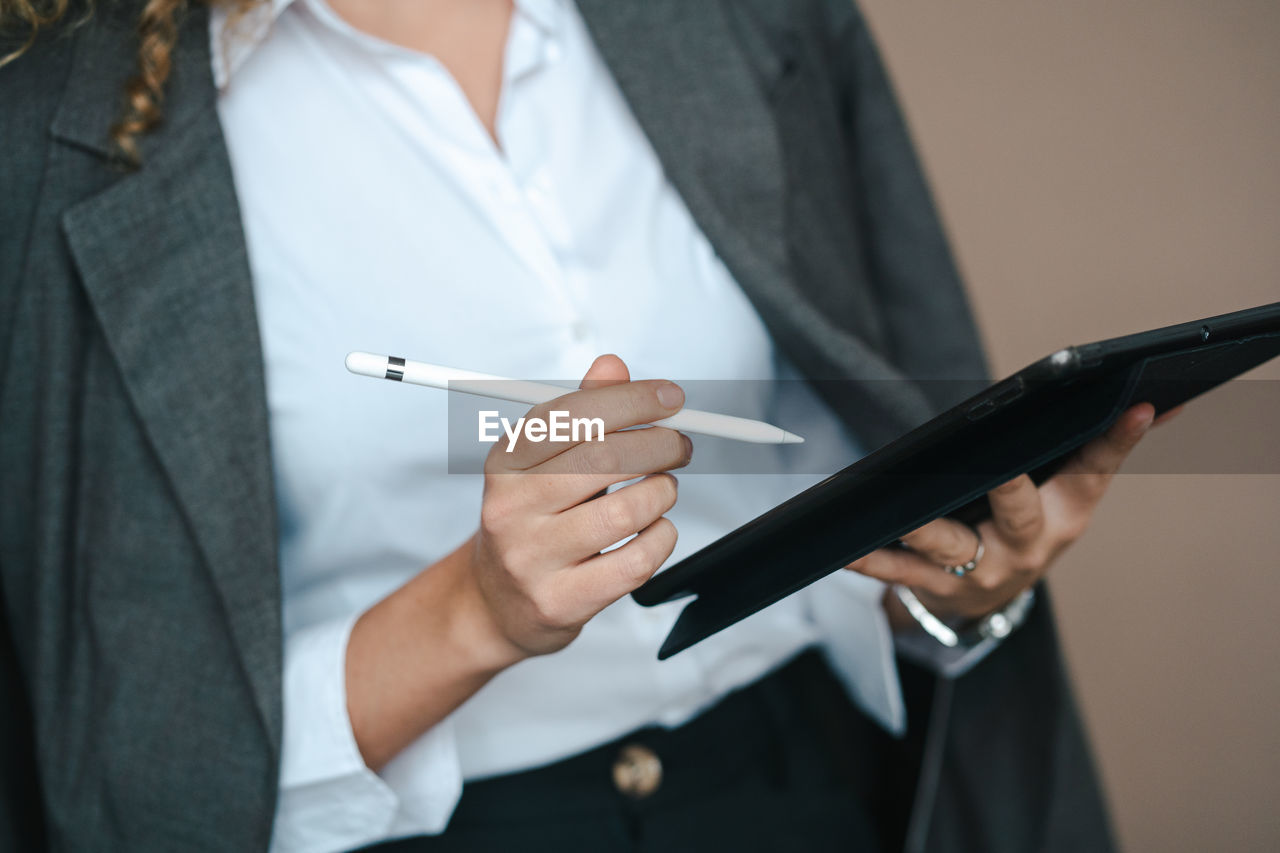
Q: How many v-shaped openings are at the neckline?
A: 1